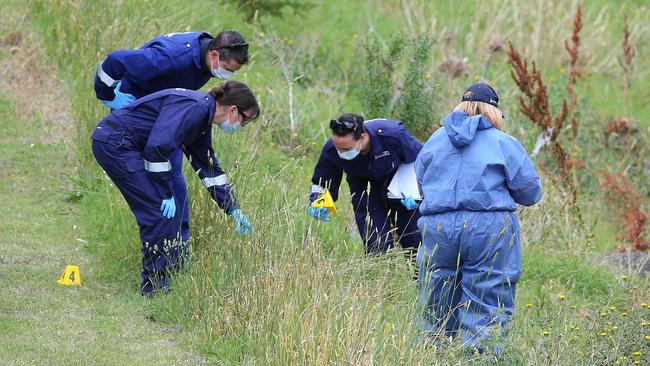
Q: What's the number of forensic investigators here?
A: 4